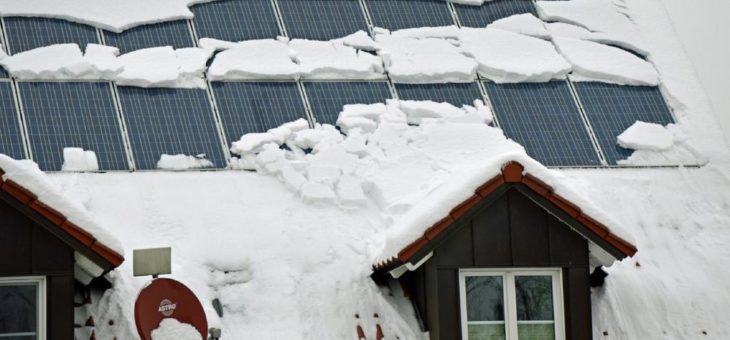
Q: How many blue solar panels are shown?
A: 14